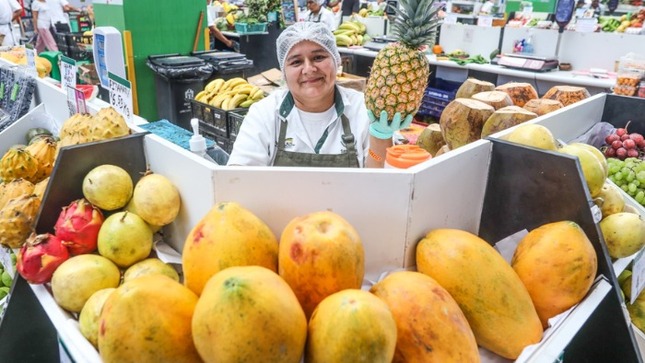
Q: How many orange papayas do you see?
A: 8